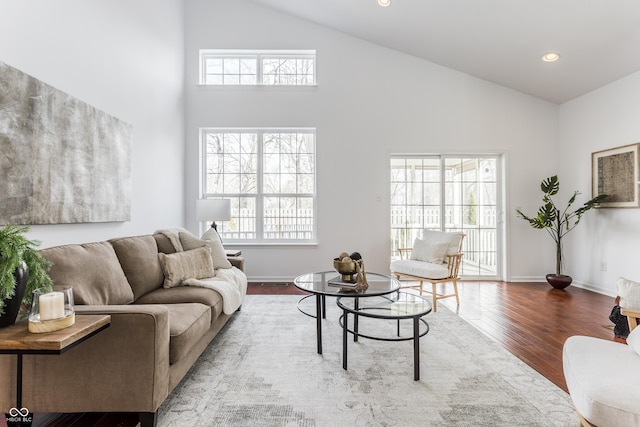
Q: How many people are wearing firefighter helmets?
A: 0